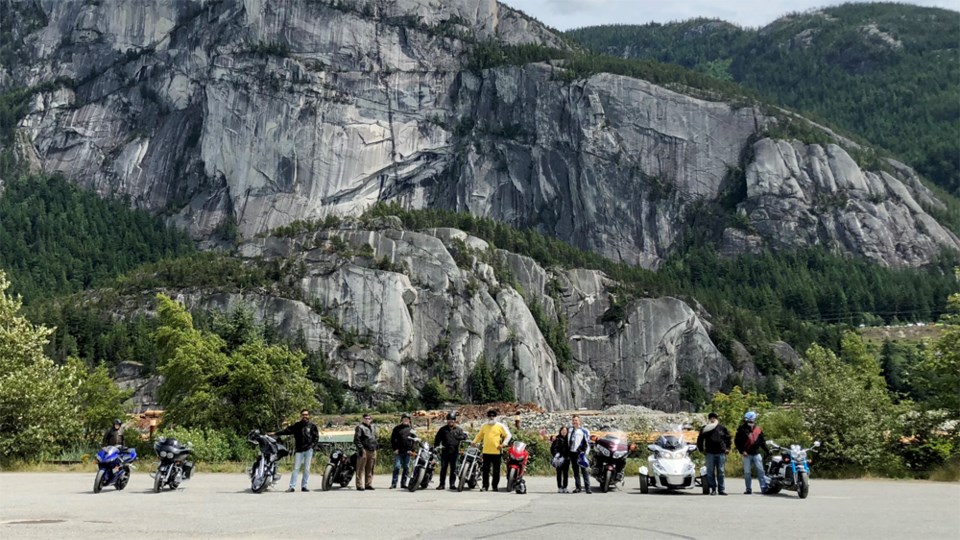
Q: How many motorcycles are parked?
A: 10